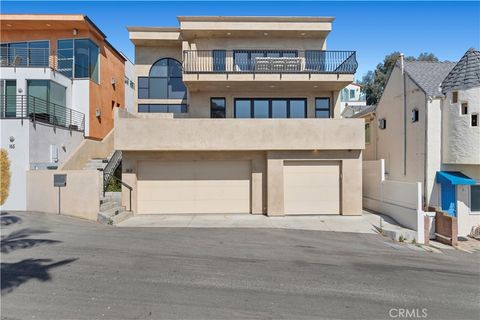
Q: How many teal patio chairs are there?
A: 0